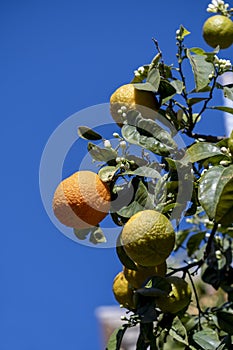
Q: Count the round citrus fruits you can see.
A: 7